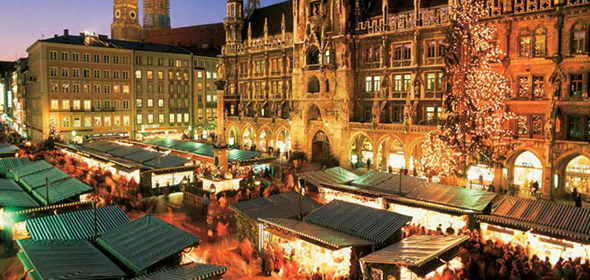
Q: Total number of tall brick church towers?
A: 2